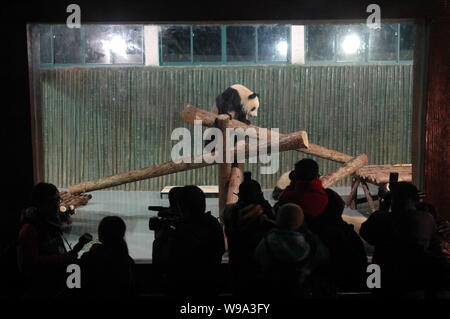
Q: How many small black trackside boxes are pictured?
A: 0